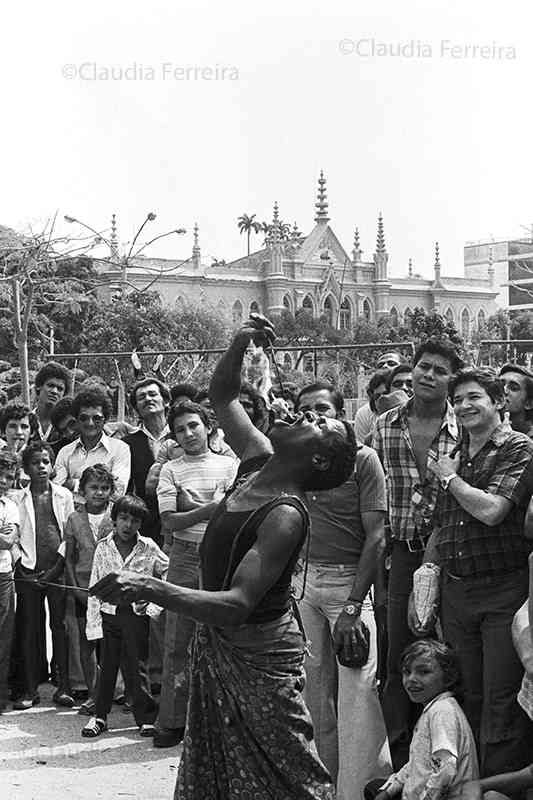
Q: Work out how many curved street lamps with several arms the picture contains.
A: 1